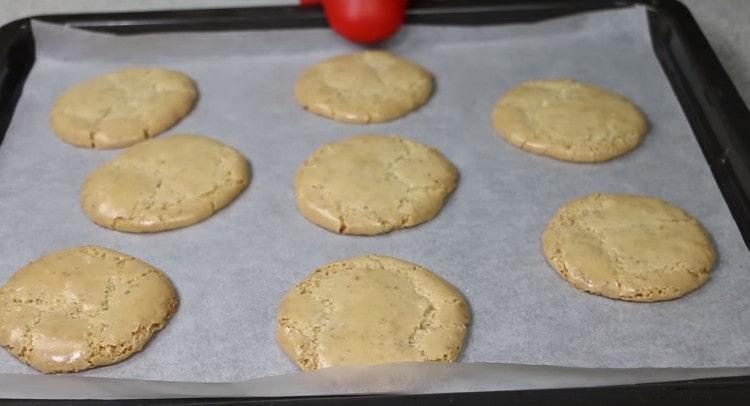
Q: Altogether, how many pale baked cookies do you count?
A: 8